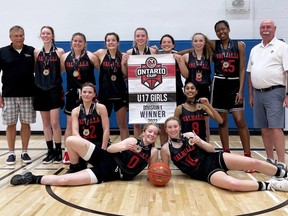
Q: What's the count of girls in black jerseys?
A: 11